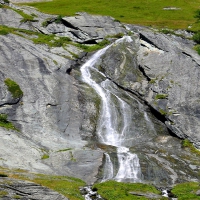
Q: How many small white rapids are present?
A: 2